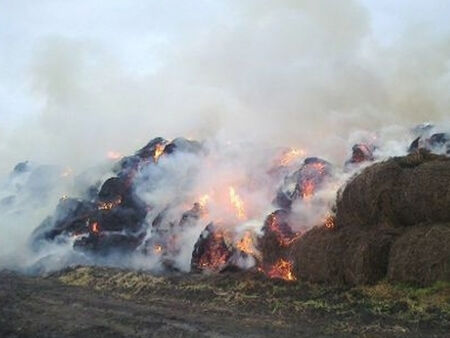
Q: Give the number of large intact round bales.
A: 5